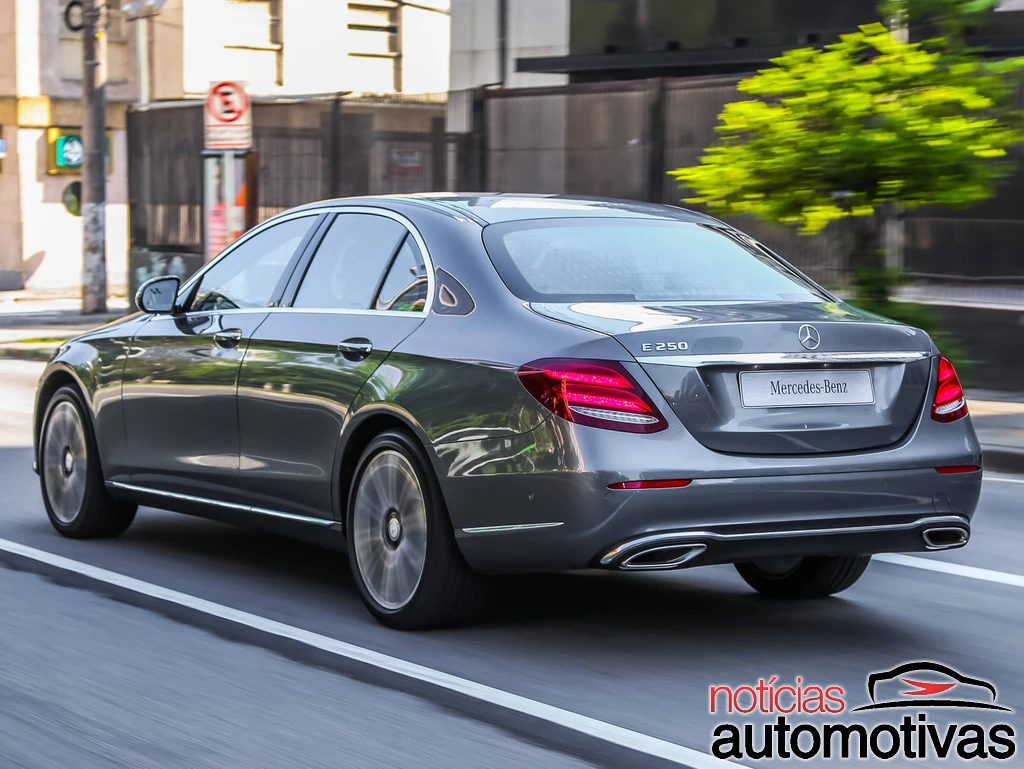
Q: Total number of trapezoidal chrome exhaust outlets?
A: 2